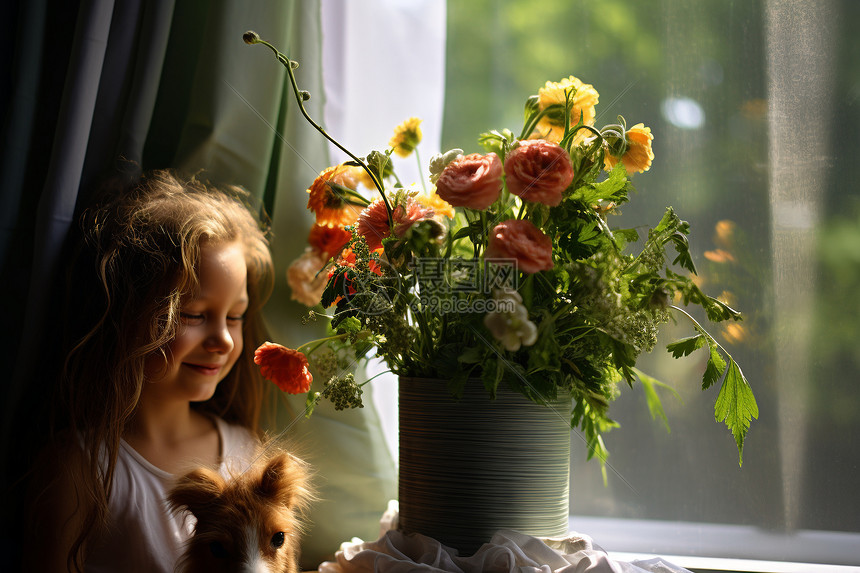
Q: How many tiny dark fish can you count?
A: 0